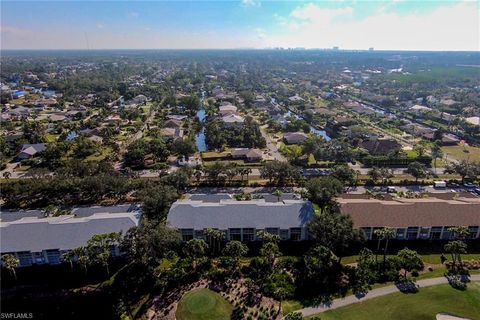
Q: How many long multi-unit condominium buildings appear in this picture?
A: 3